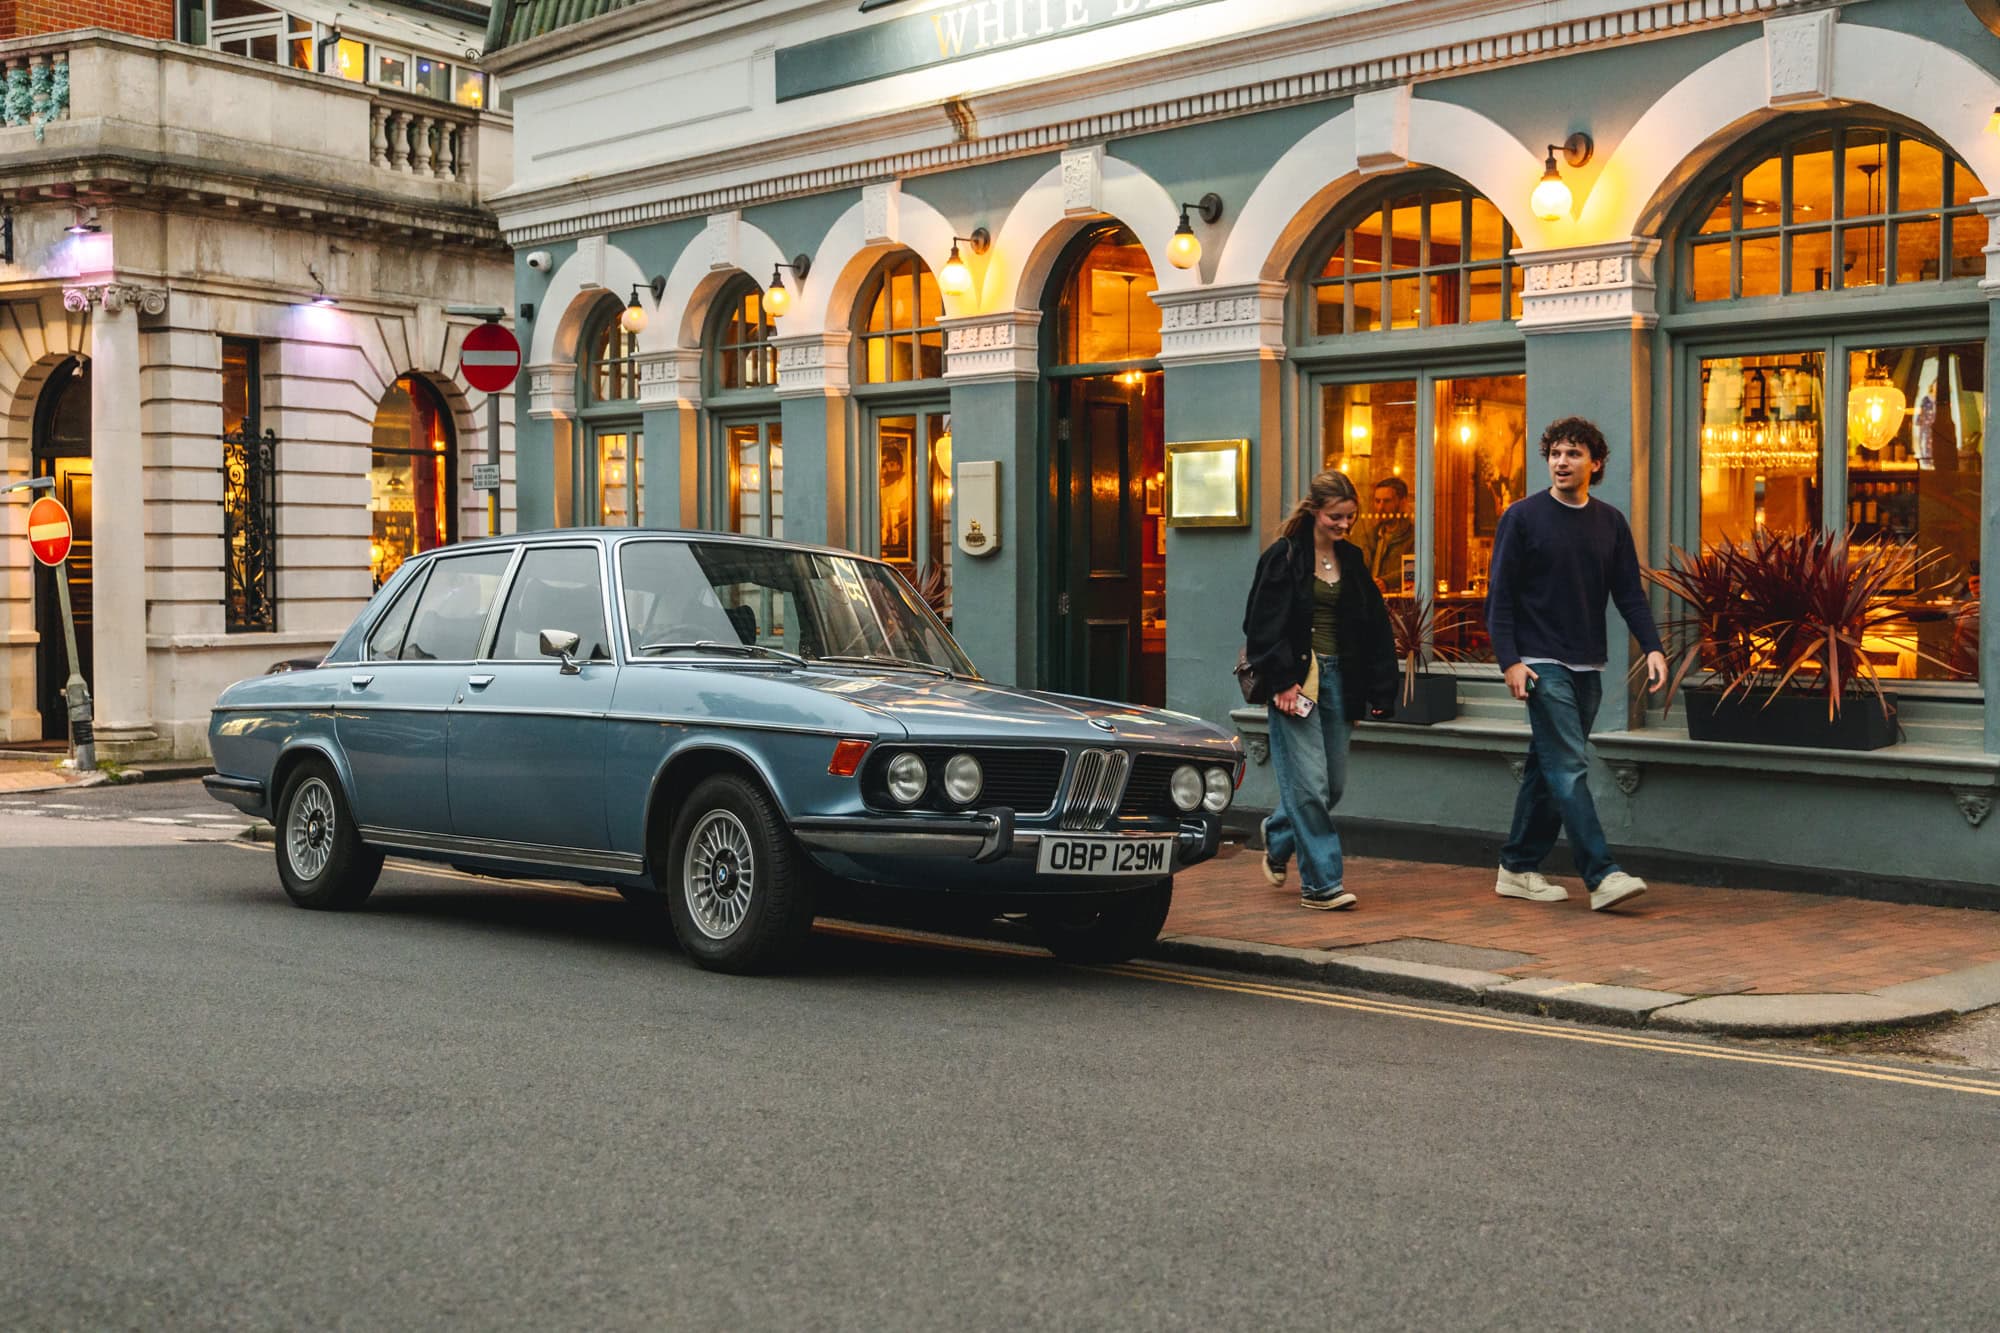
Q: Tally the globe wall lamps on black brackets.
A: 5